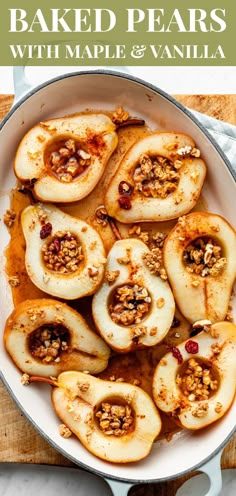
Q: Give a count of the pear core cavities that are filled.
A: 8